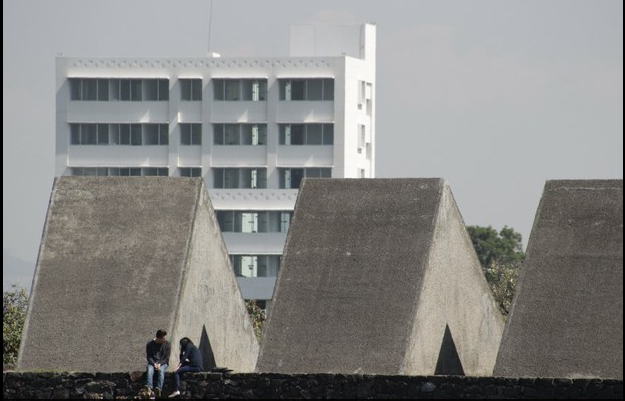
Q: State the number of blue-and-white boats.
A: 0